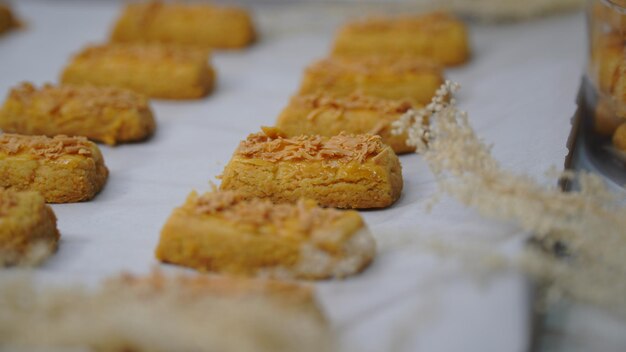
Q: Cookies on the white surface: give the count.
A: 12